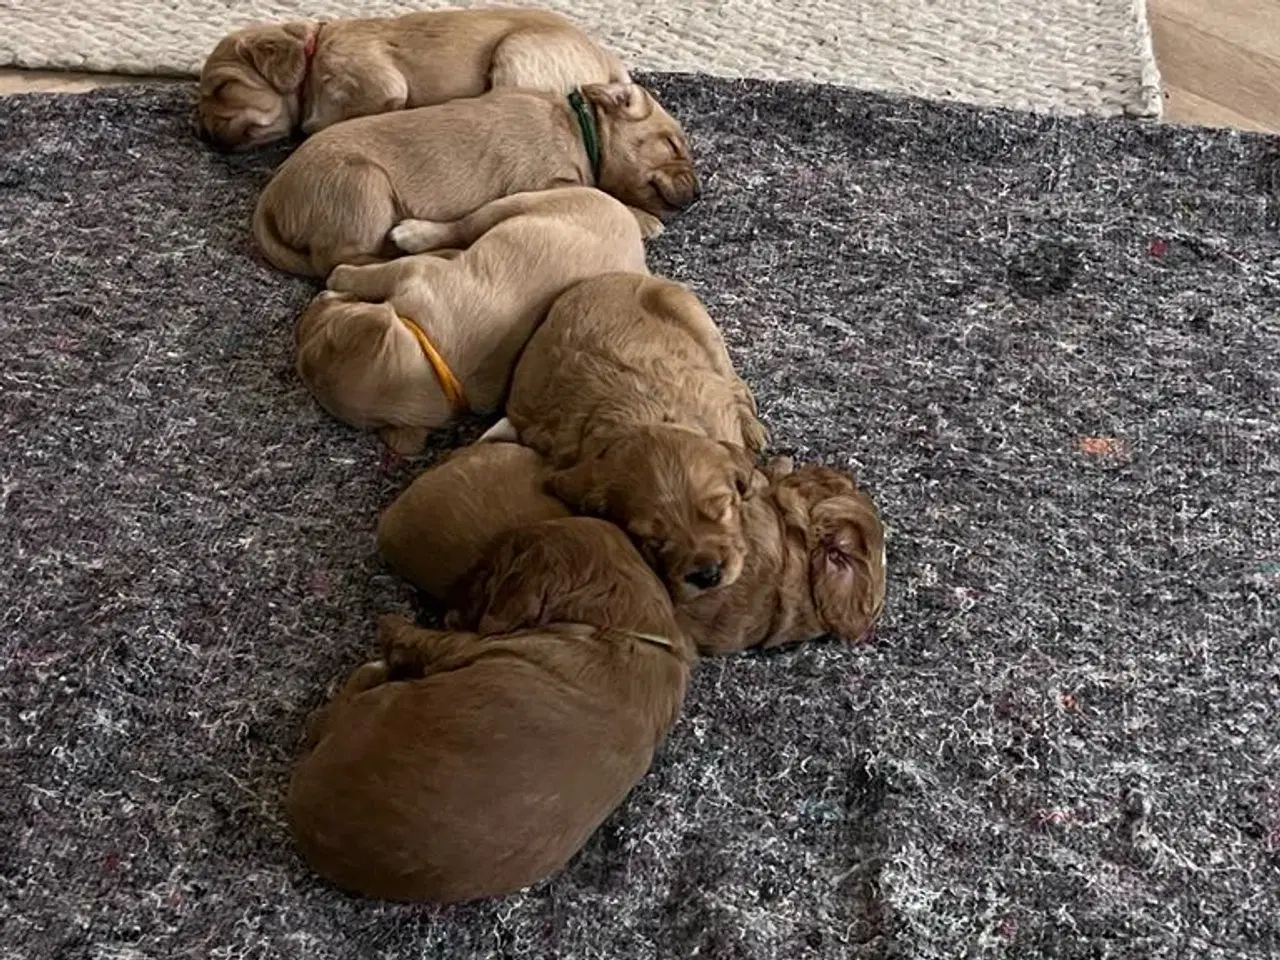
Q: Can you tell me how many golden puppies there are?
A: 6